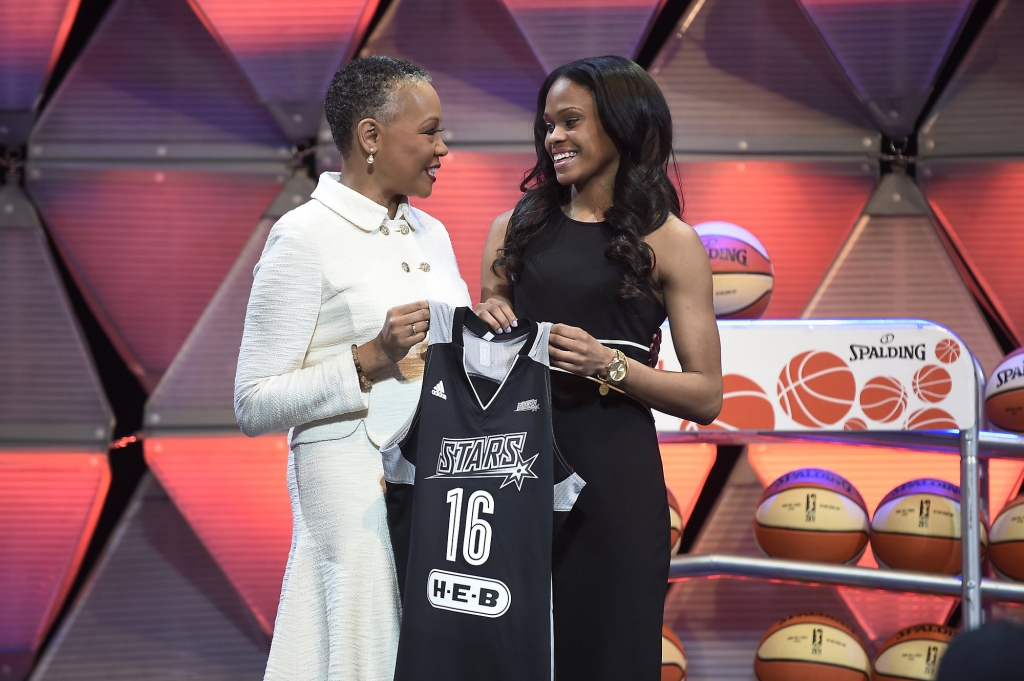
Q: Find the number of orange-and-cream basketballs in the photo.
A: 9